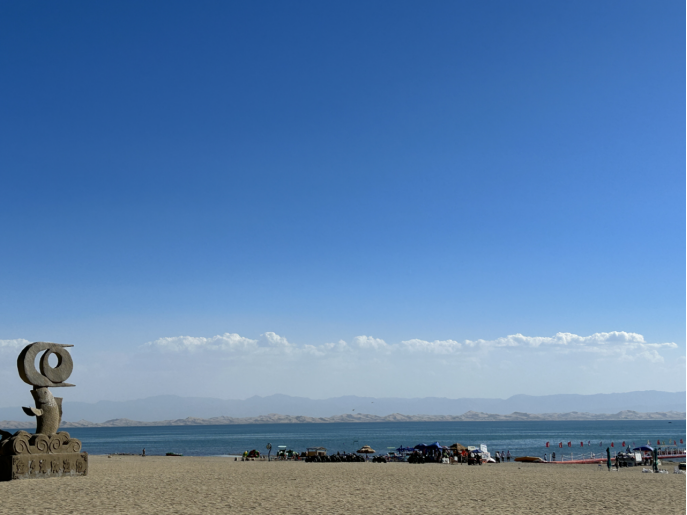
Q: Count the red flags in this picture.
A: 9